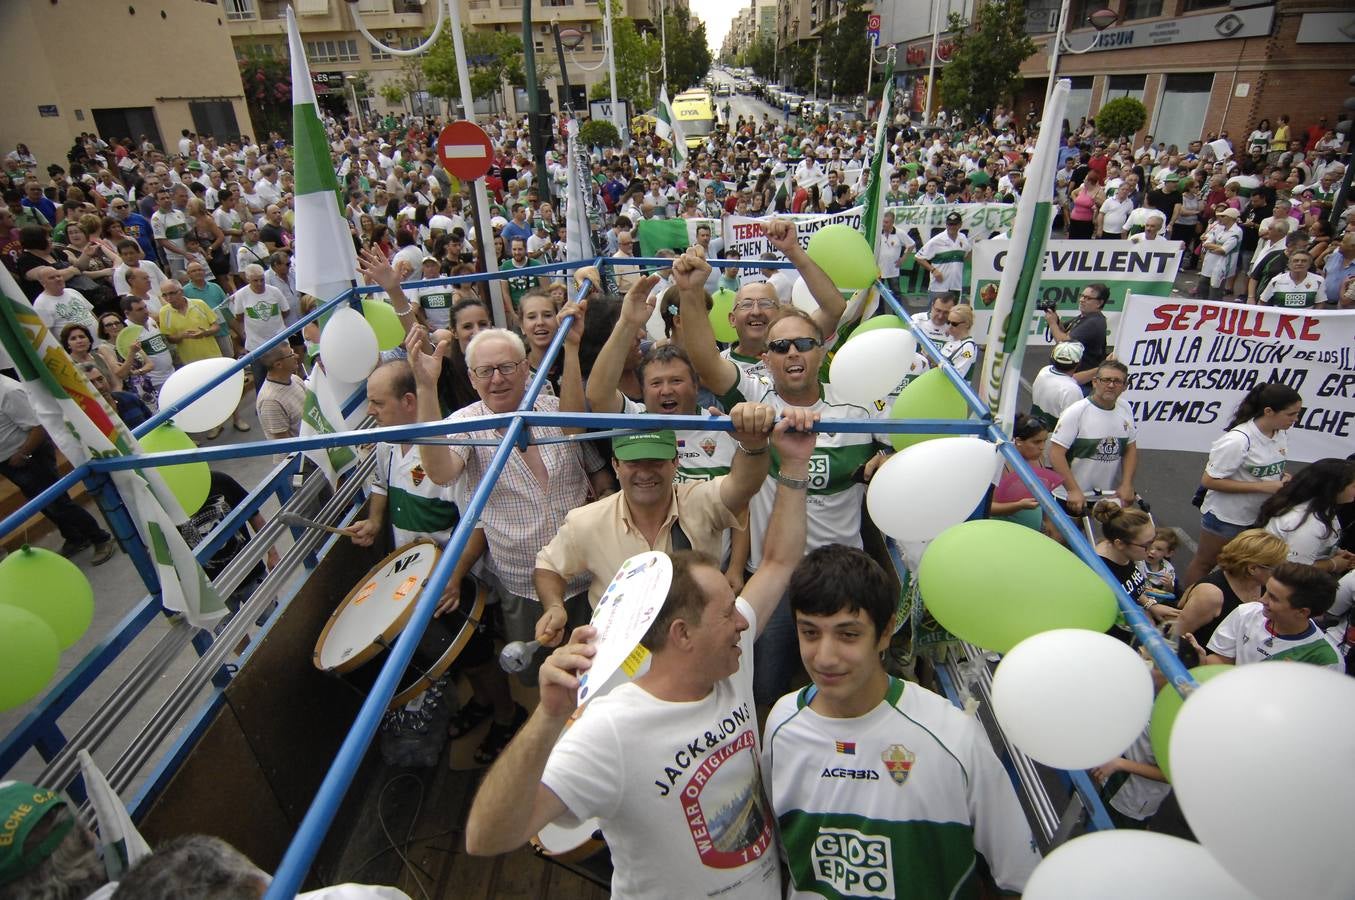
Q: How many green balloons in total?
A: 10